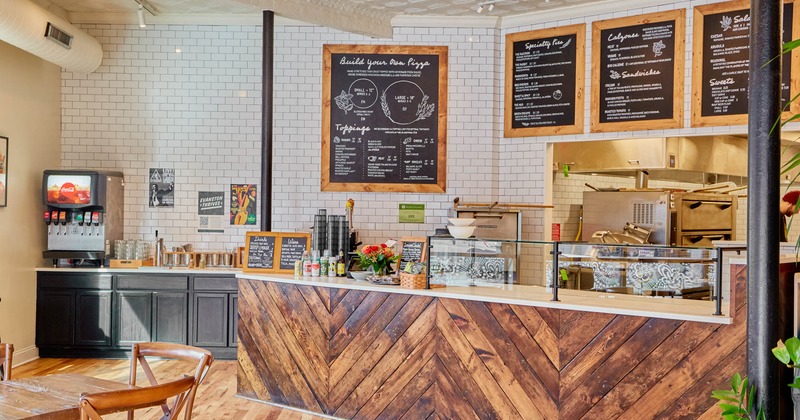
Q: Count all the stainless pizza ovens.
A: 2